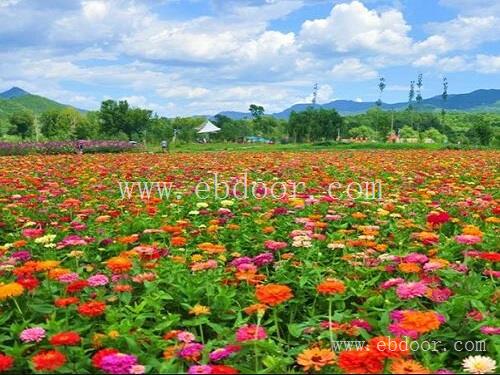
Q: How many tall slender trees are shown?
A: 5